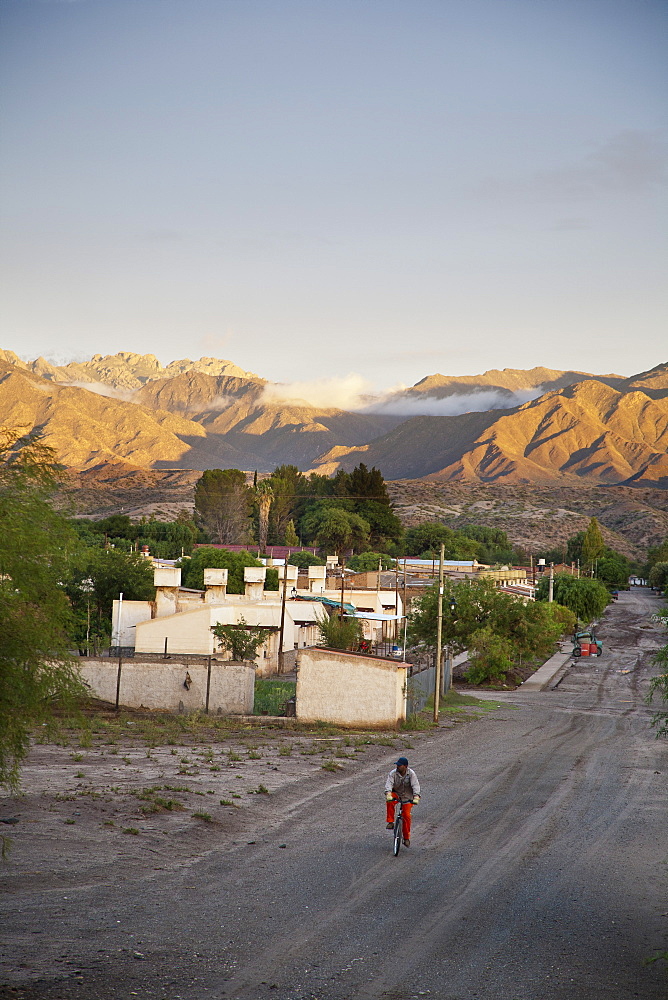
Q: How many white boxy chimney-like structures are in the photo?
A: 5